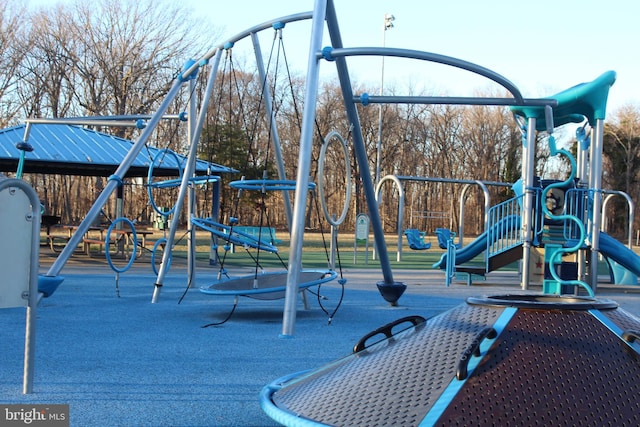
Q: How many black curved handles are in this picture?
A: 3